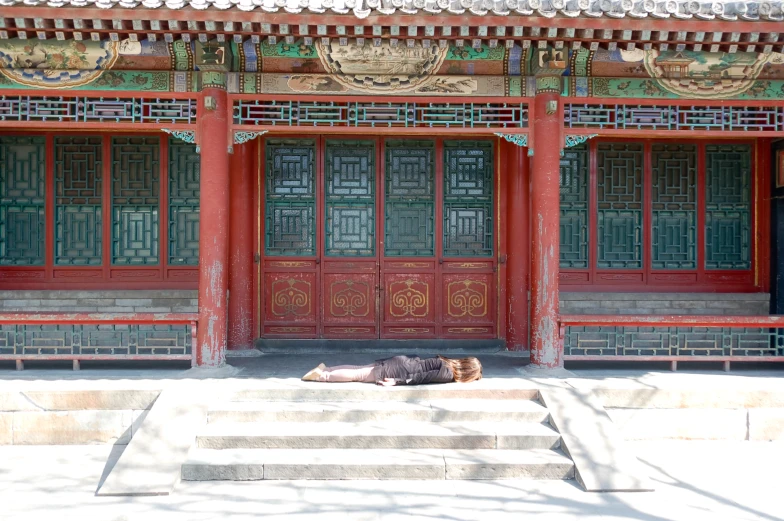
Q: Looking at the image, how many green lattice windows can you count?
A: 12